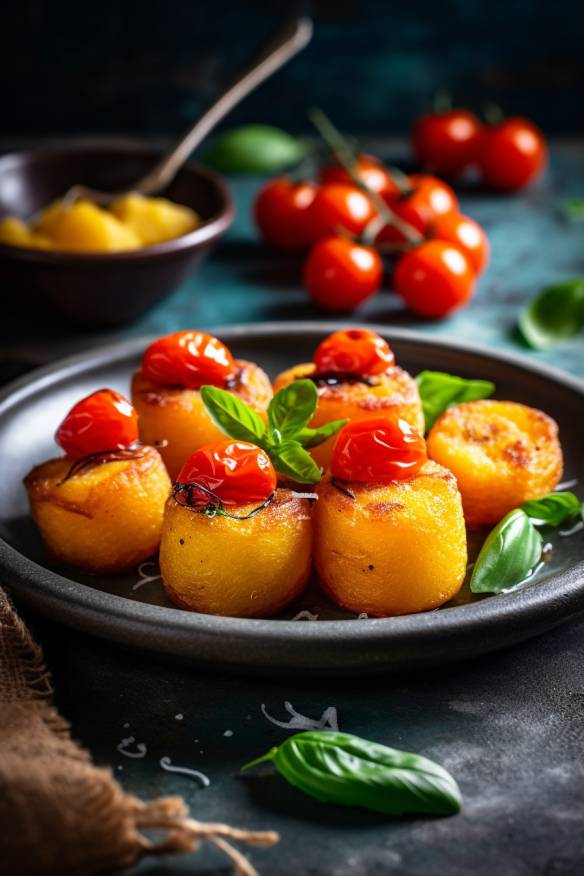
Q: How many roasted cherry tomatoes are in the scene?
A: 5